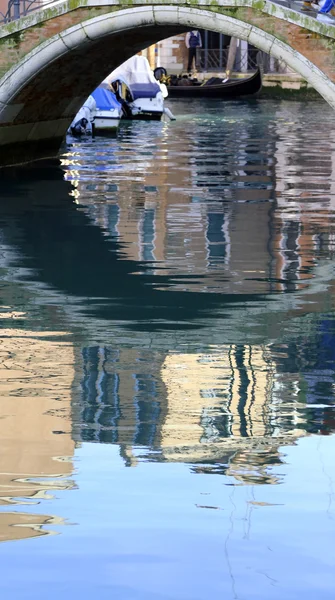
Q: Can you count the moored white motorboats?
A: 2